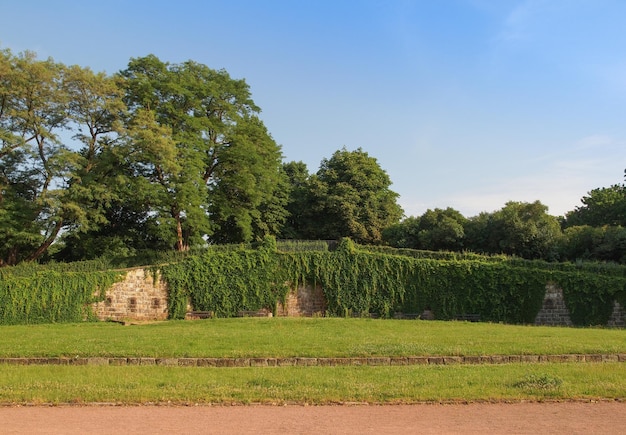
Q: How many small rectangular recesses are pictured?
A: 3